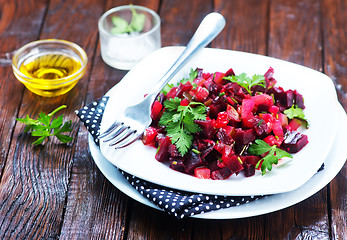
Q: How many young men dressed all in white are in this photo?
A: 0